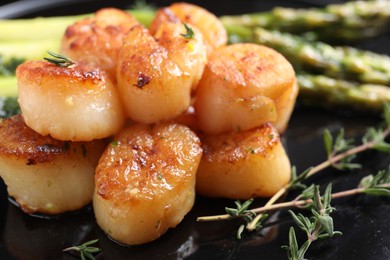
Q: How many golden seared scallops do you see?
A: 8